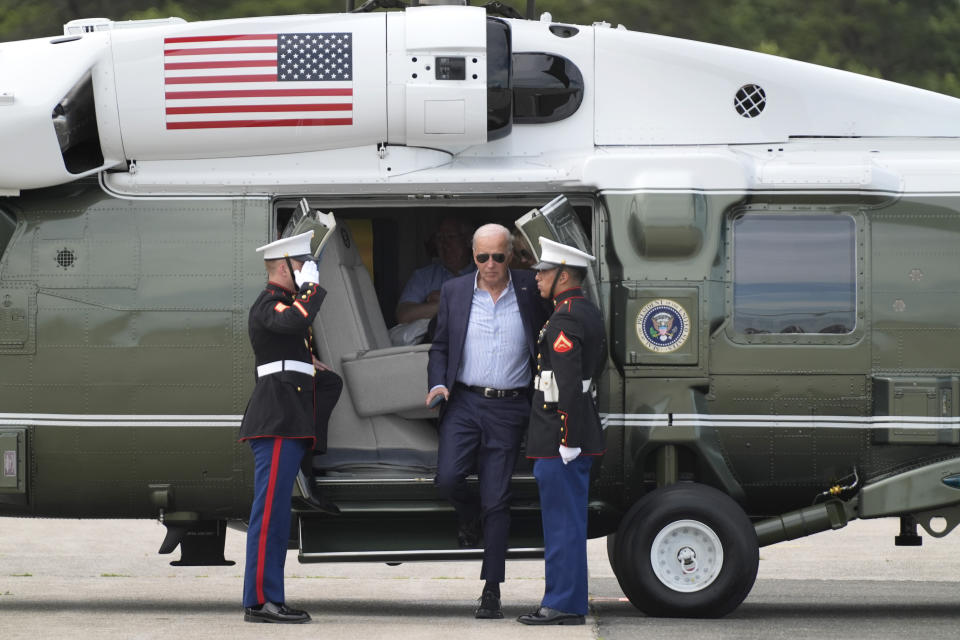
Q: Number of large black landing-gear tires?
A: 1